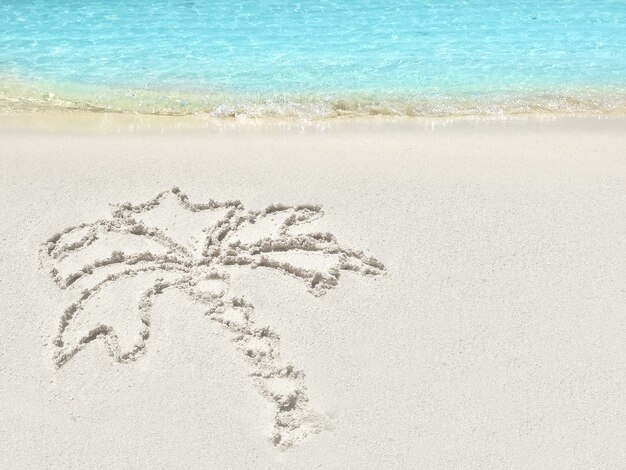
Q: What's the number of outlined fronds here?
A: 5